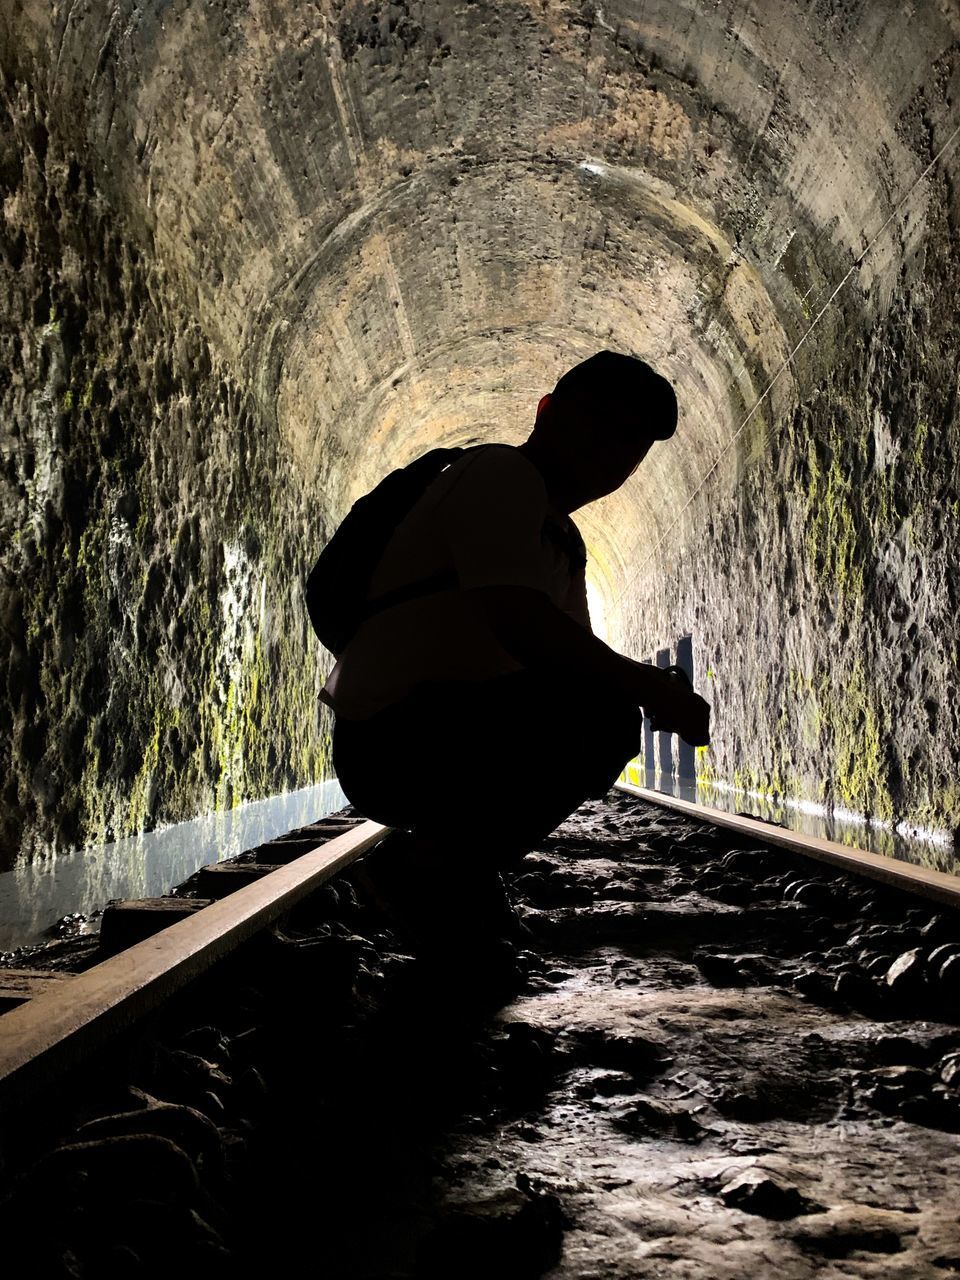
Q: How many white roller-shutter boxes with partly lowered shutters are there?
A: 0